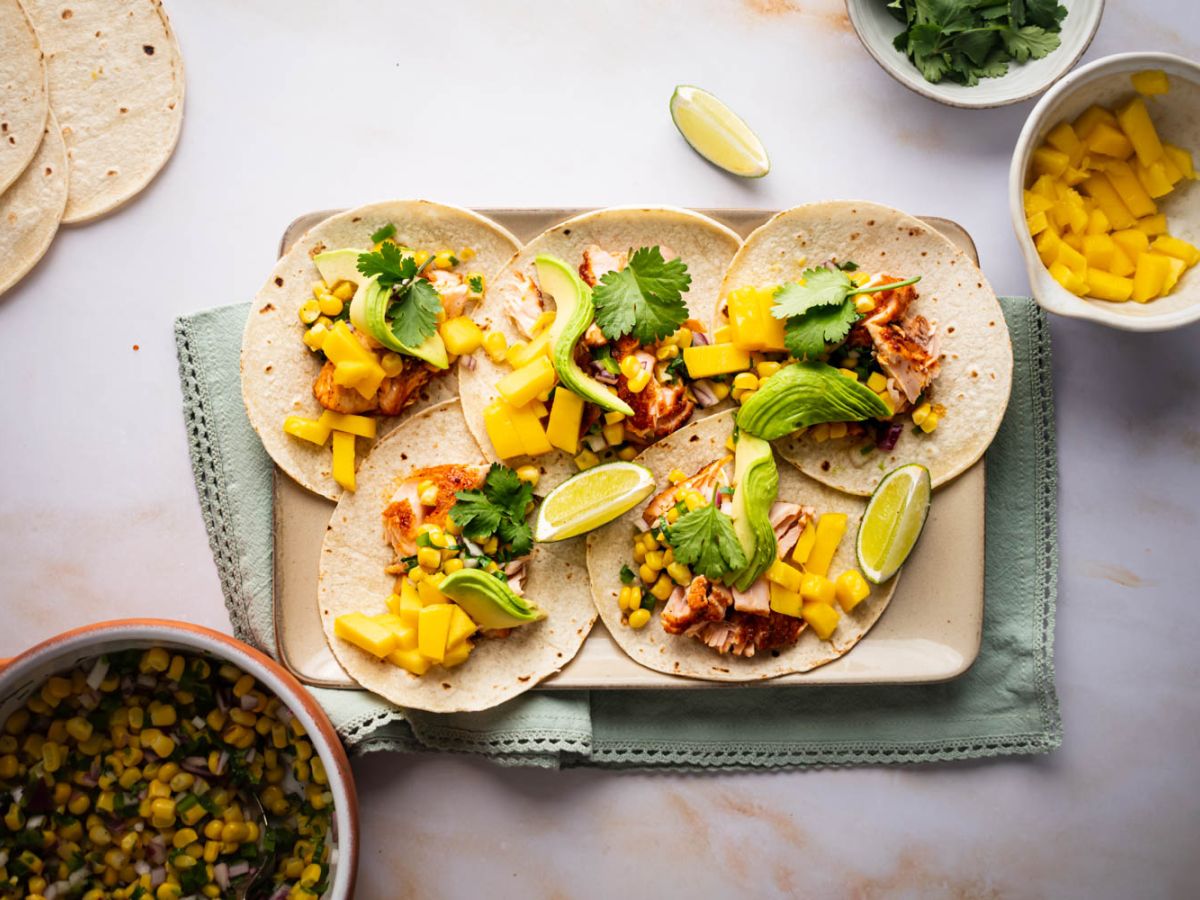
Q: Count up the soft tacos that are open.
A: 5